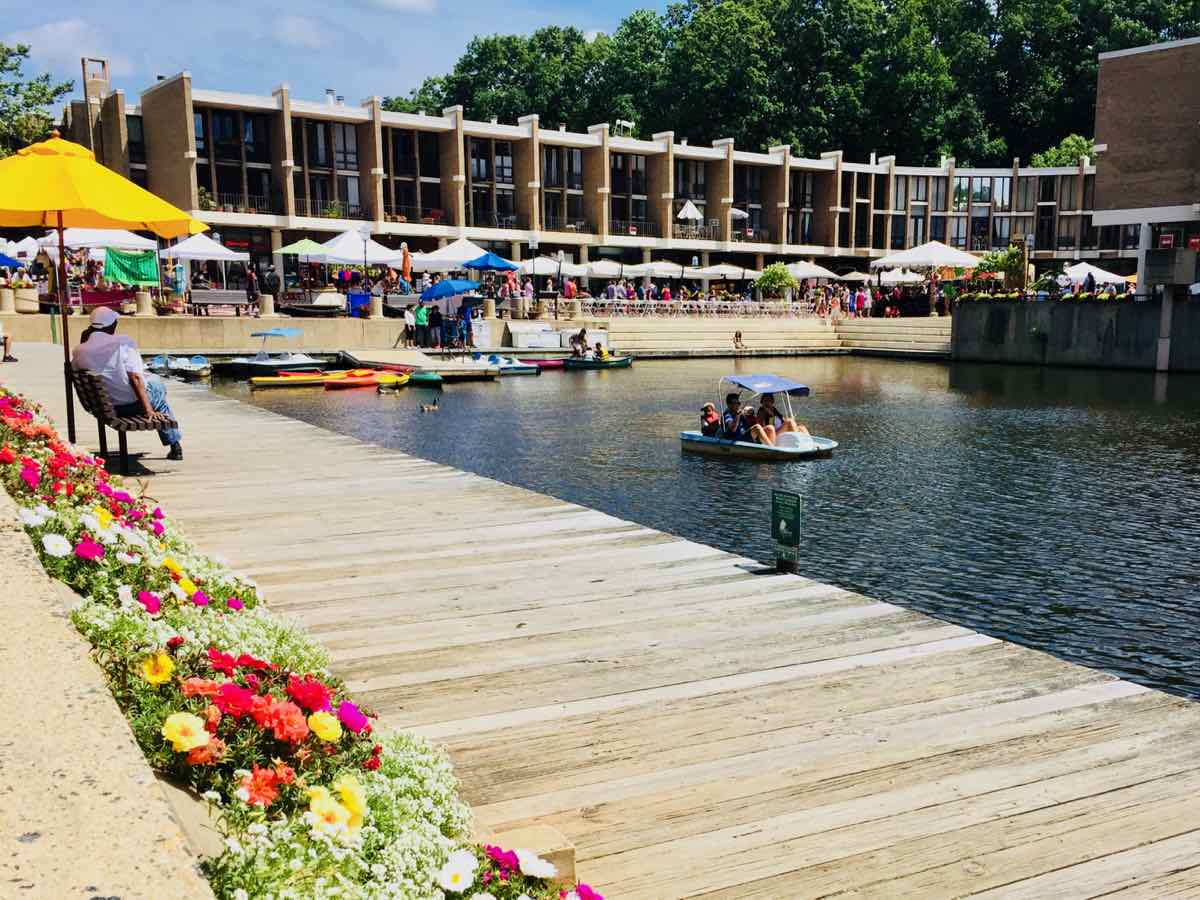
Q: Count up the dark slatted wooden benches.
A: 1